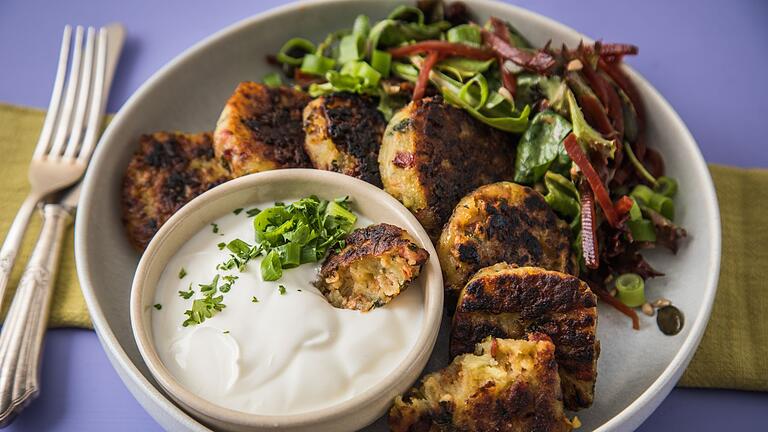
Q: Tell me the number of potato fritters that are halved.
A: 2